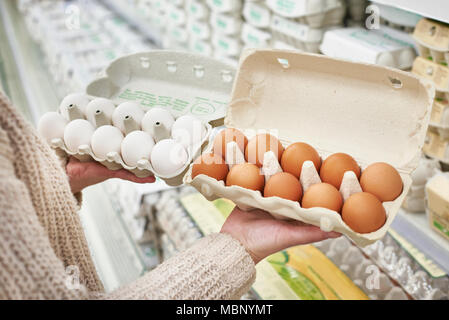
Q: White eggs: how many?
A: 10